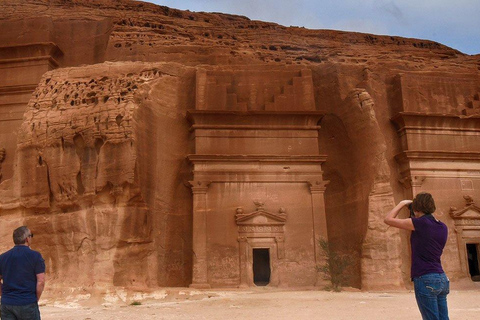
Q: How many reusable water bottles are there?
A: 0